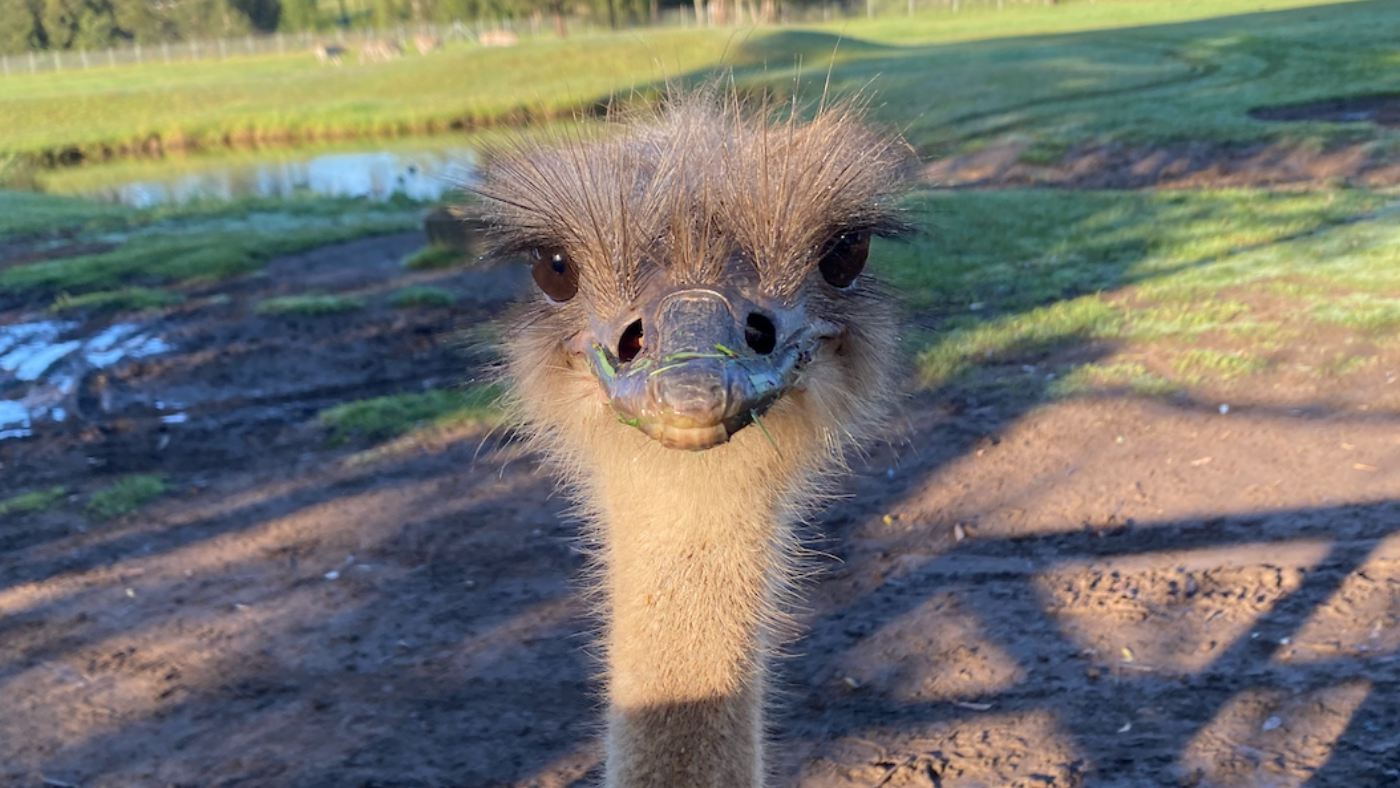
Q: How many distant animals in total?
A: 4